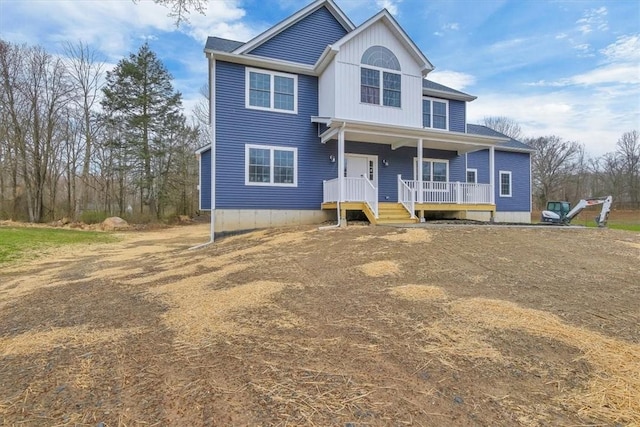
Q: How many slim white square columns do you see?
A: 3